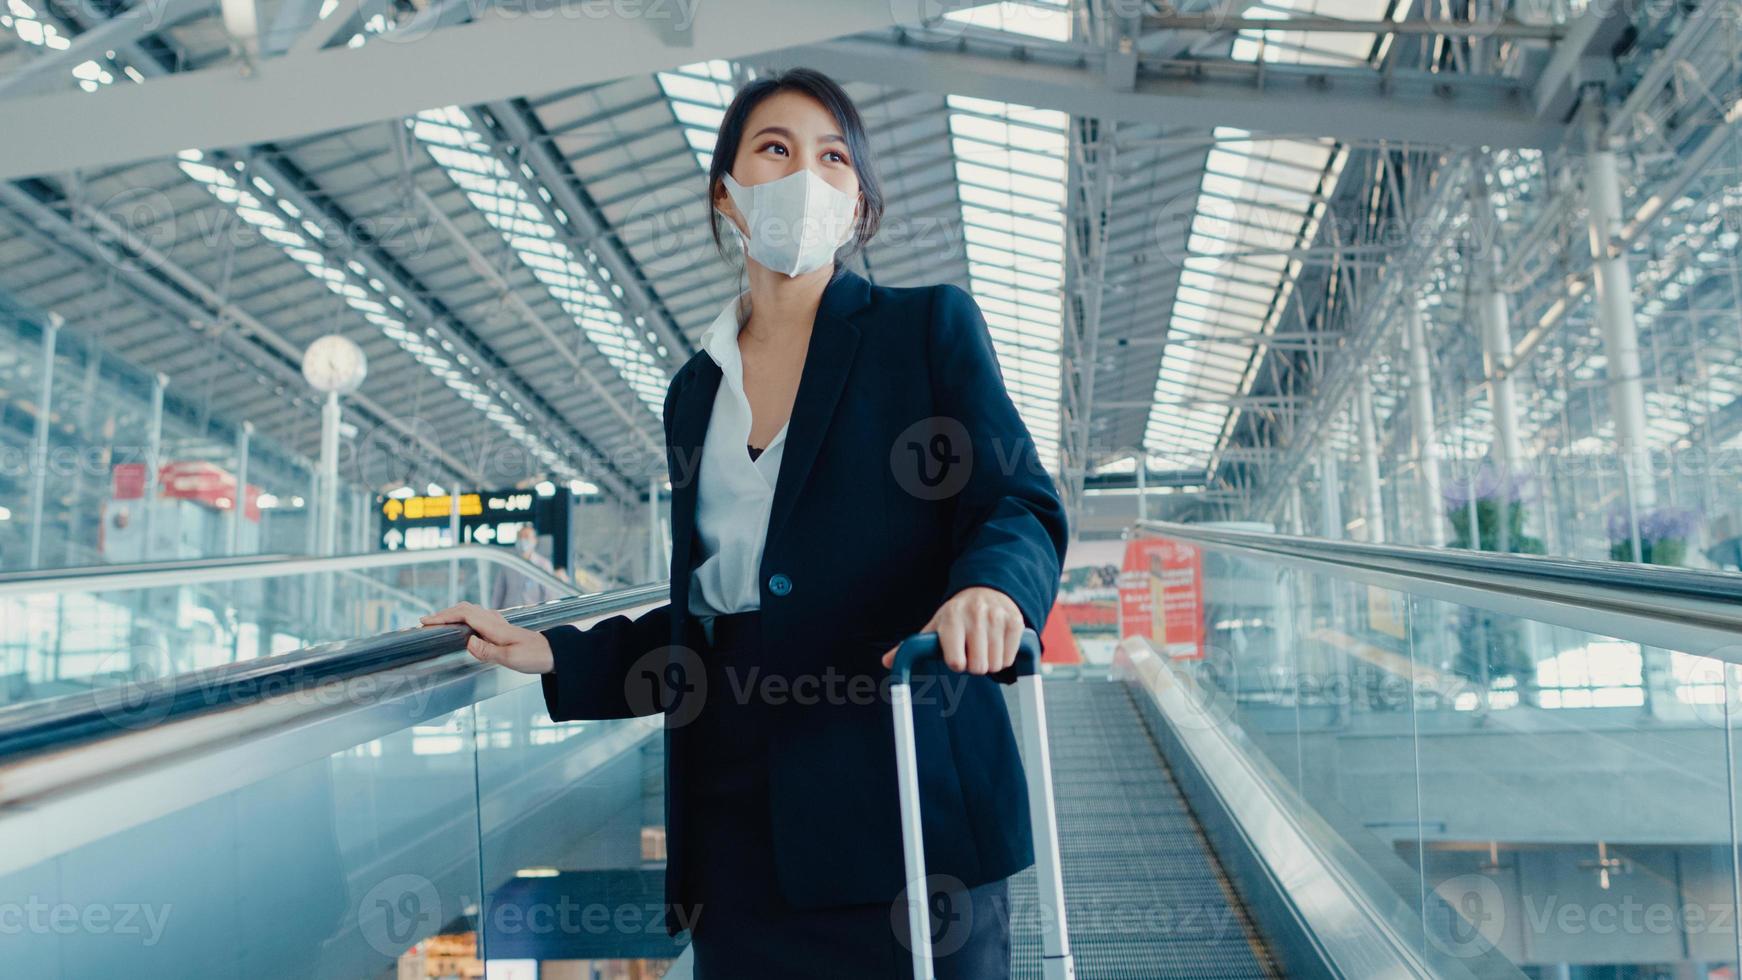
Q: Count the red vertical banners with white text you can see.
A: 1